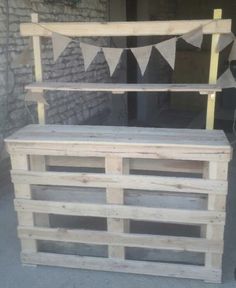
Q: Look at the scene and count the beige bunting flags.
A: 11